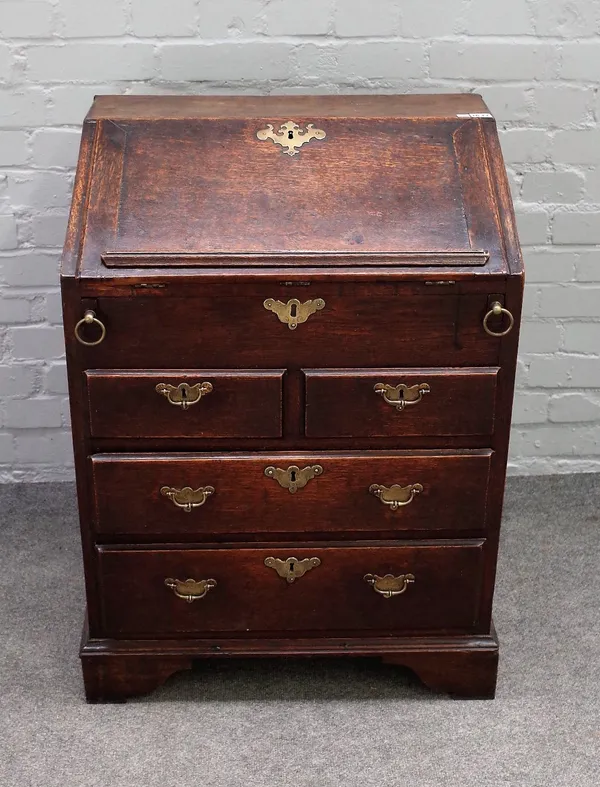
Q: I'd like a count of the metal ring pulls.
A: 2